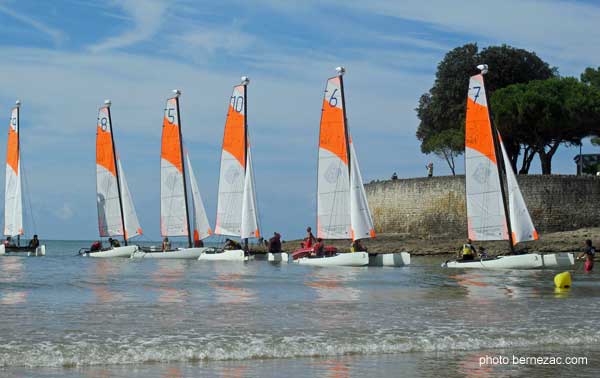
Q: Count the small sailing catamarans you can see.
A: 6